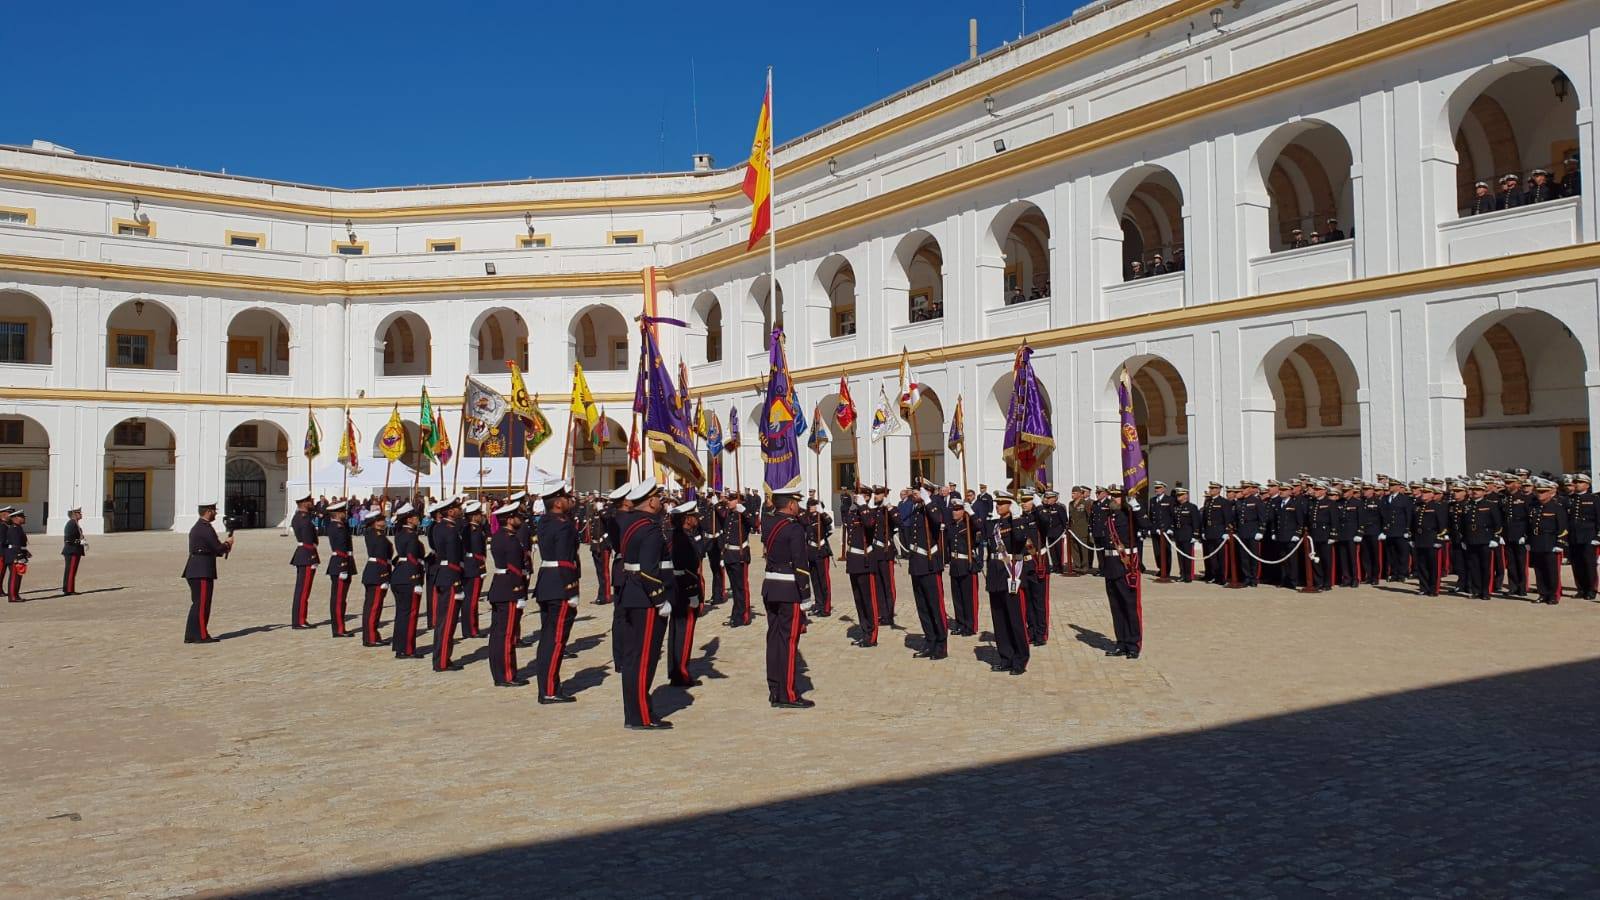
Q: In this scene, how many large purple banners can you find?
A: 4